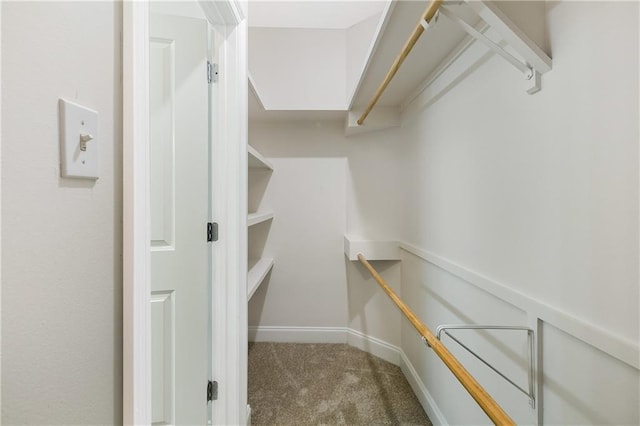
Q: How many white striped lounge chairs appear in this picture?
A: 0